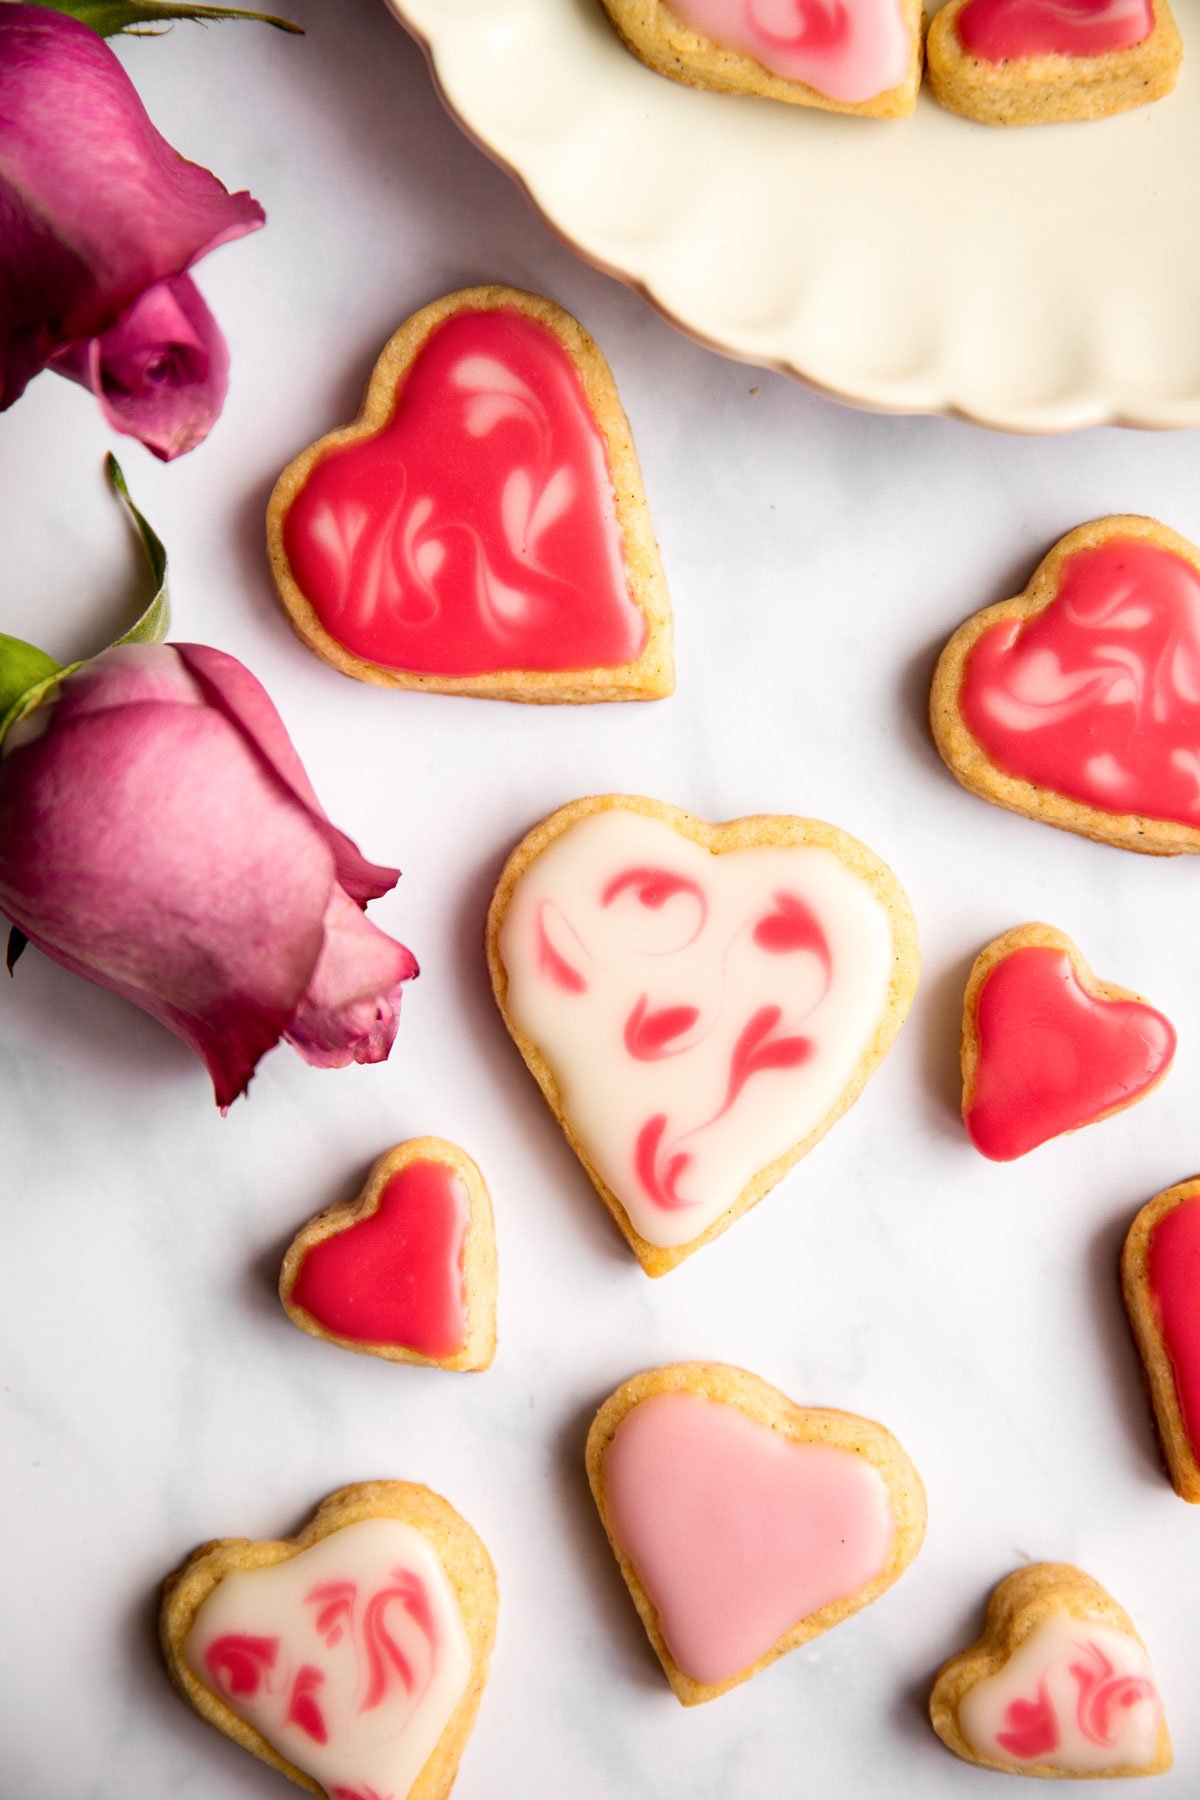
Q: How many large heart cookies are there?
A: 3